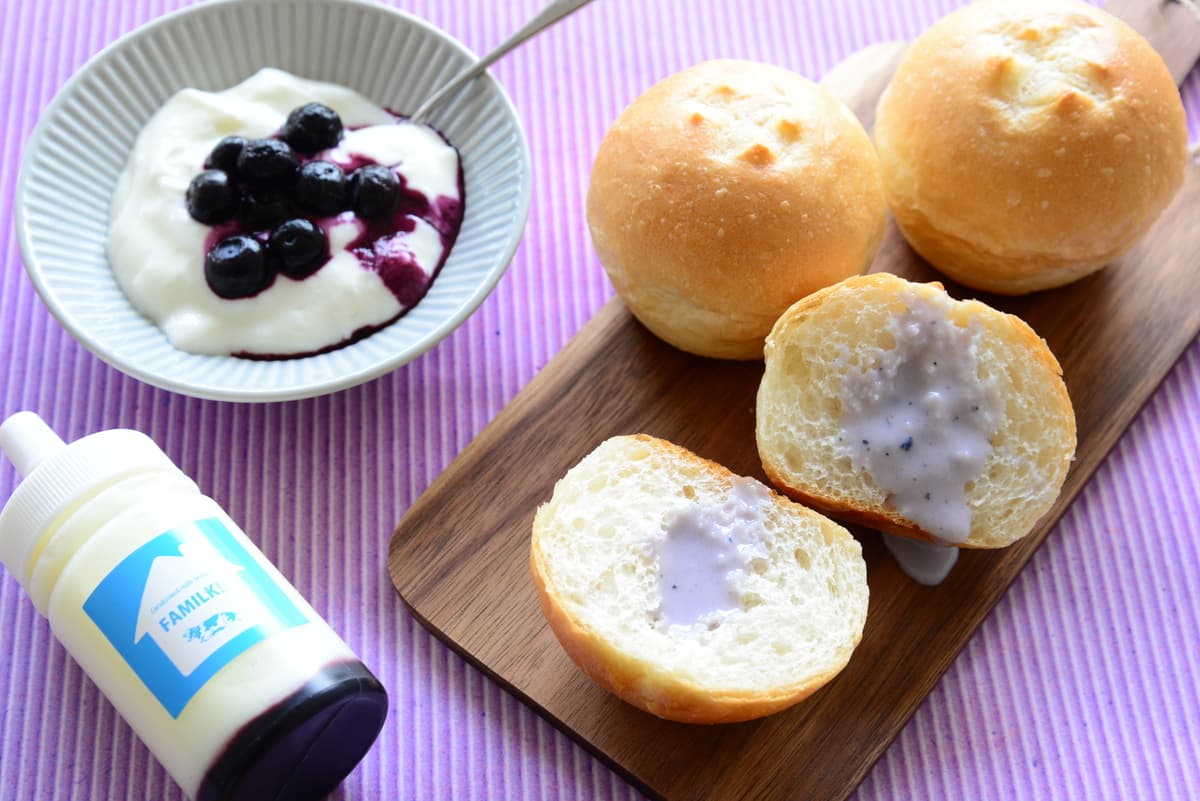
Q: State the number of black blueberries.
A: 9